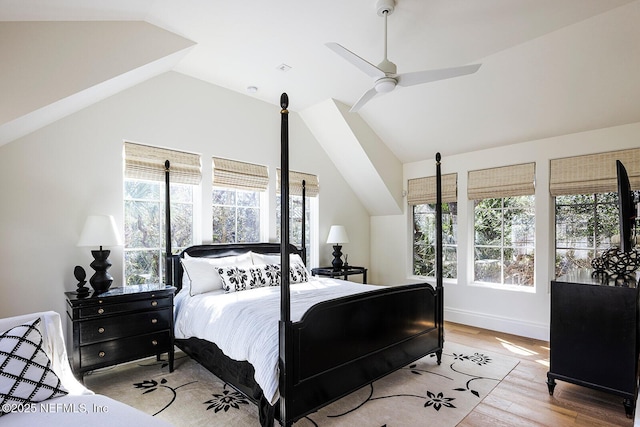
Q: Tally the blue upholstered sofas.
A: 0